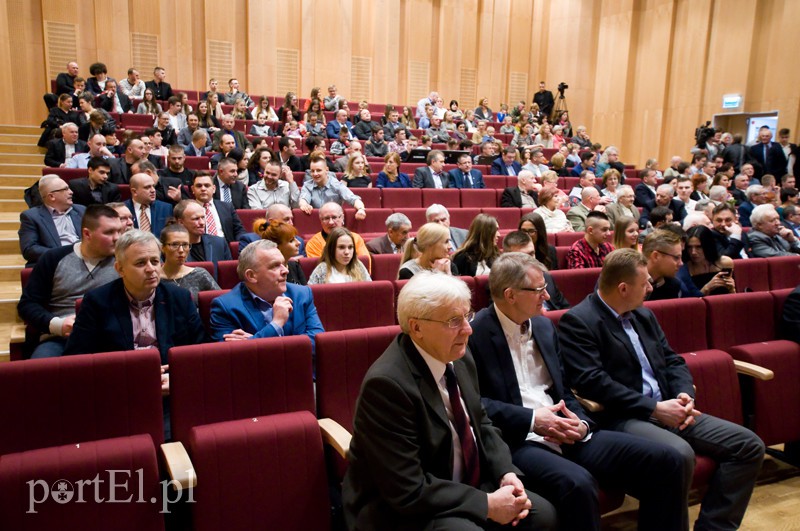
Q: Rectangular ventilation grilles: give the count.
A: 8